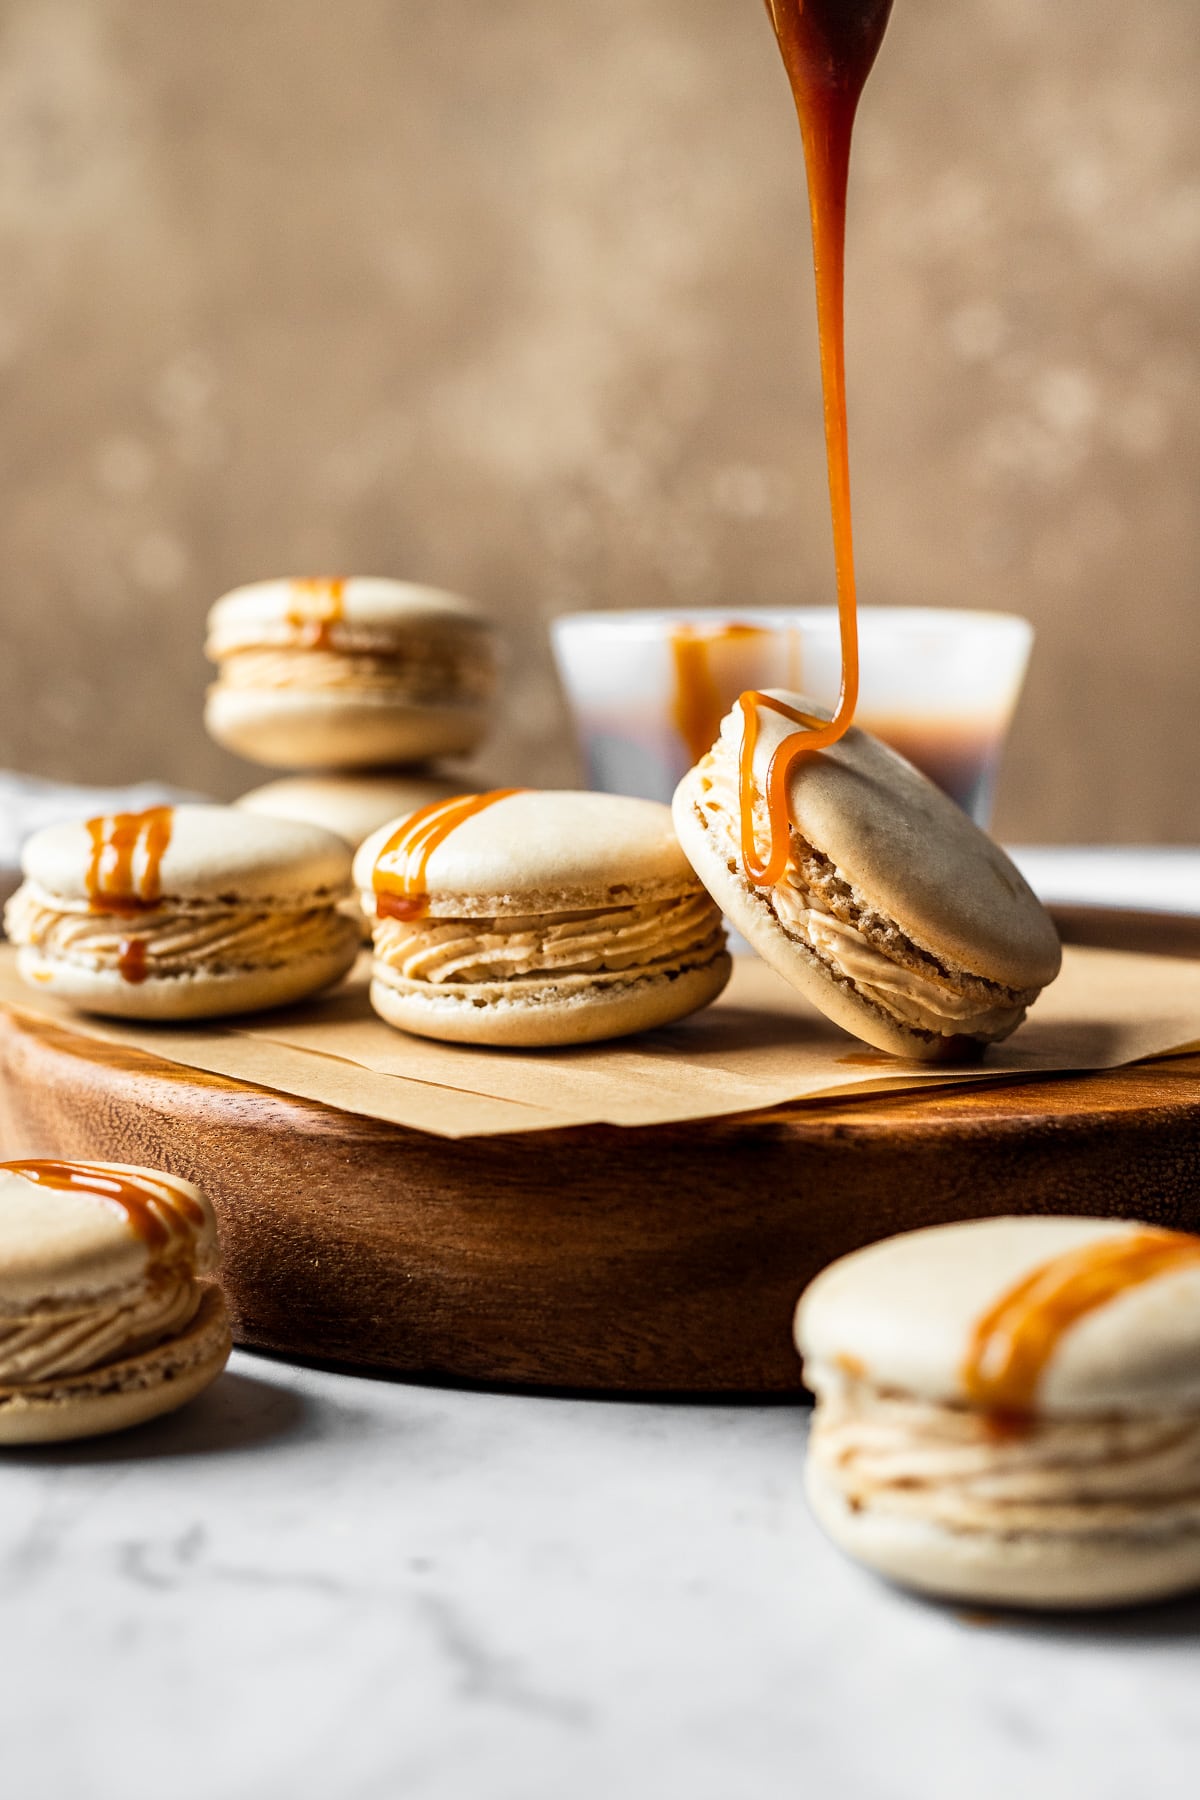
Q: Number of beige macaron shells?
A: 13